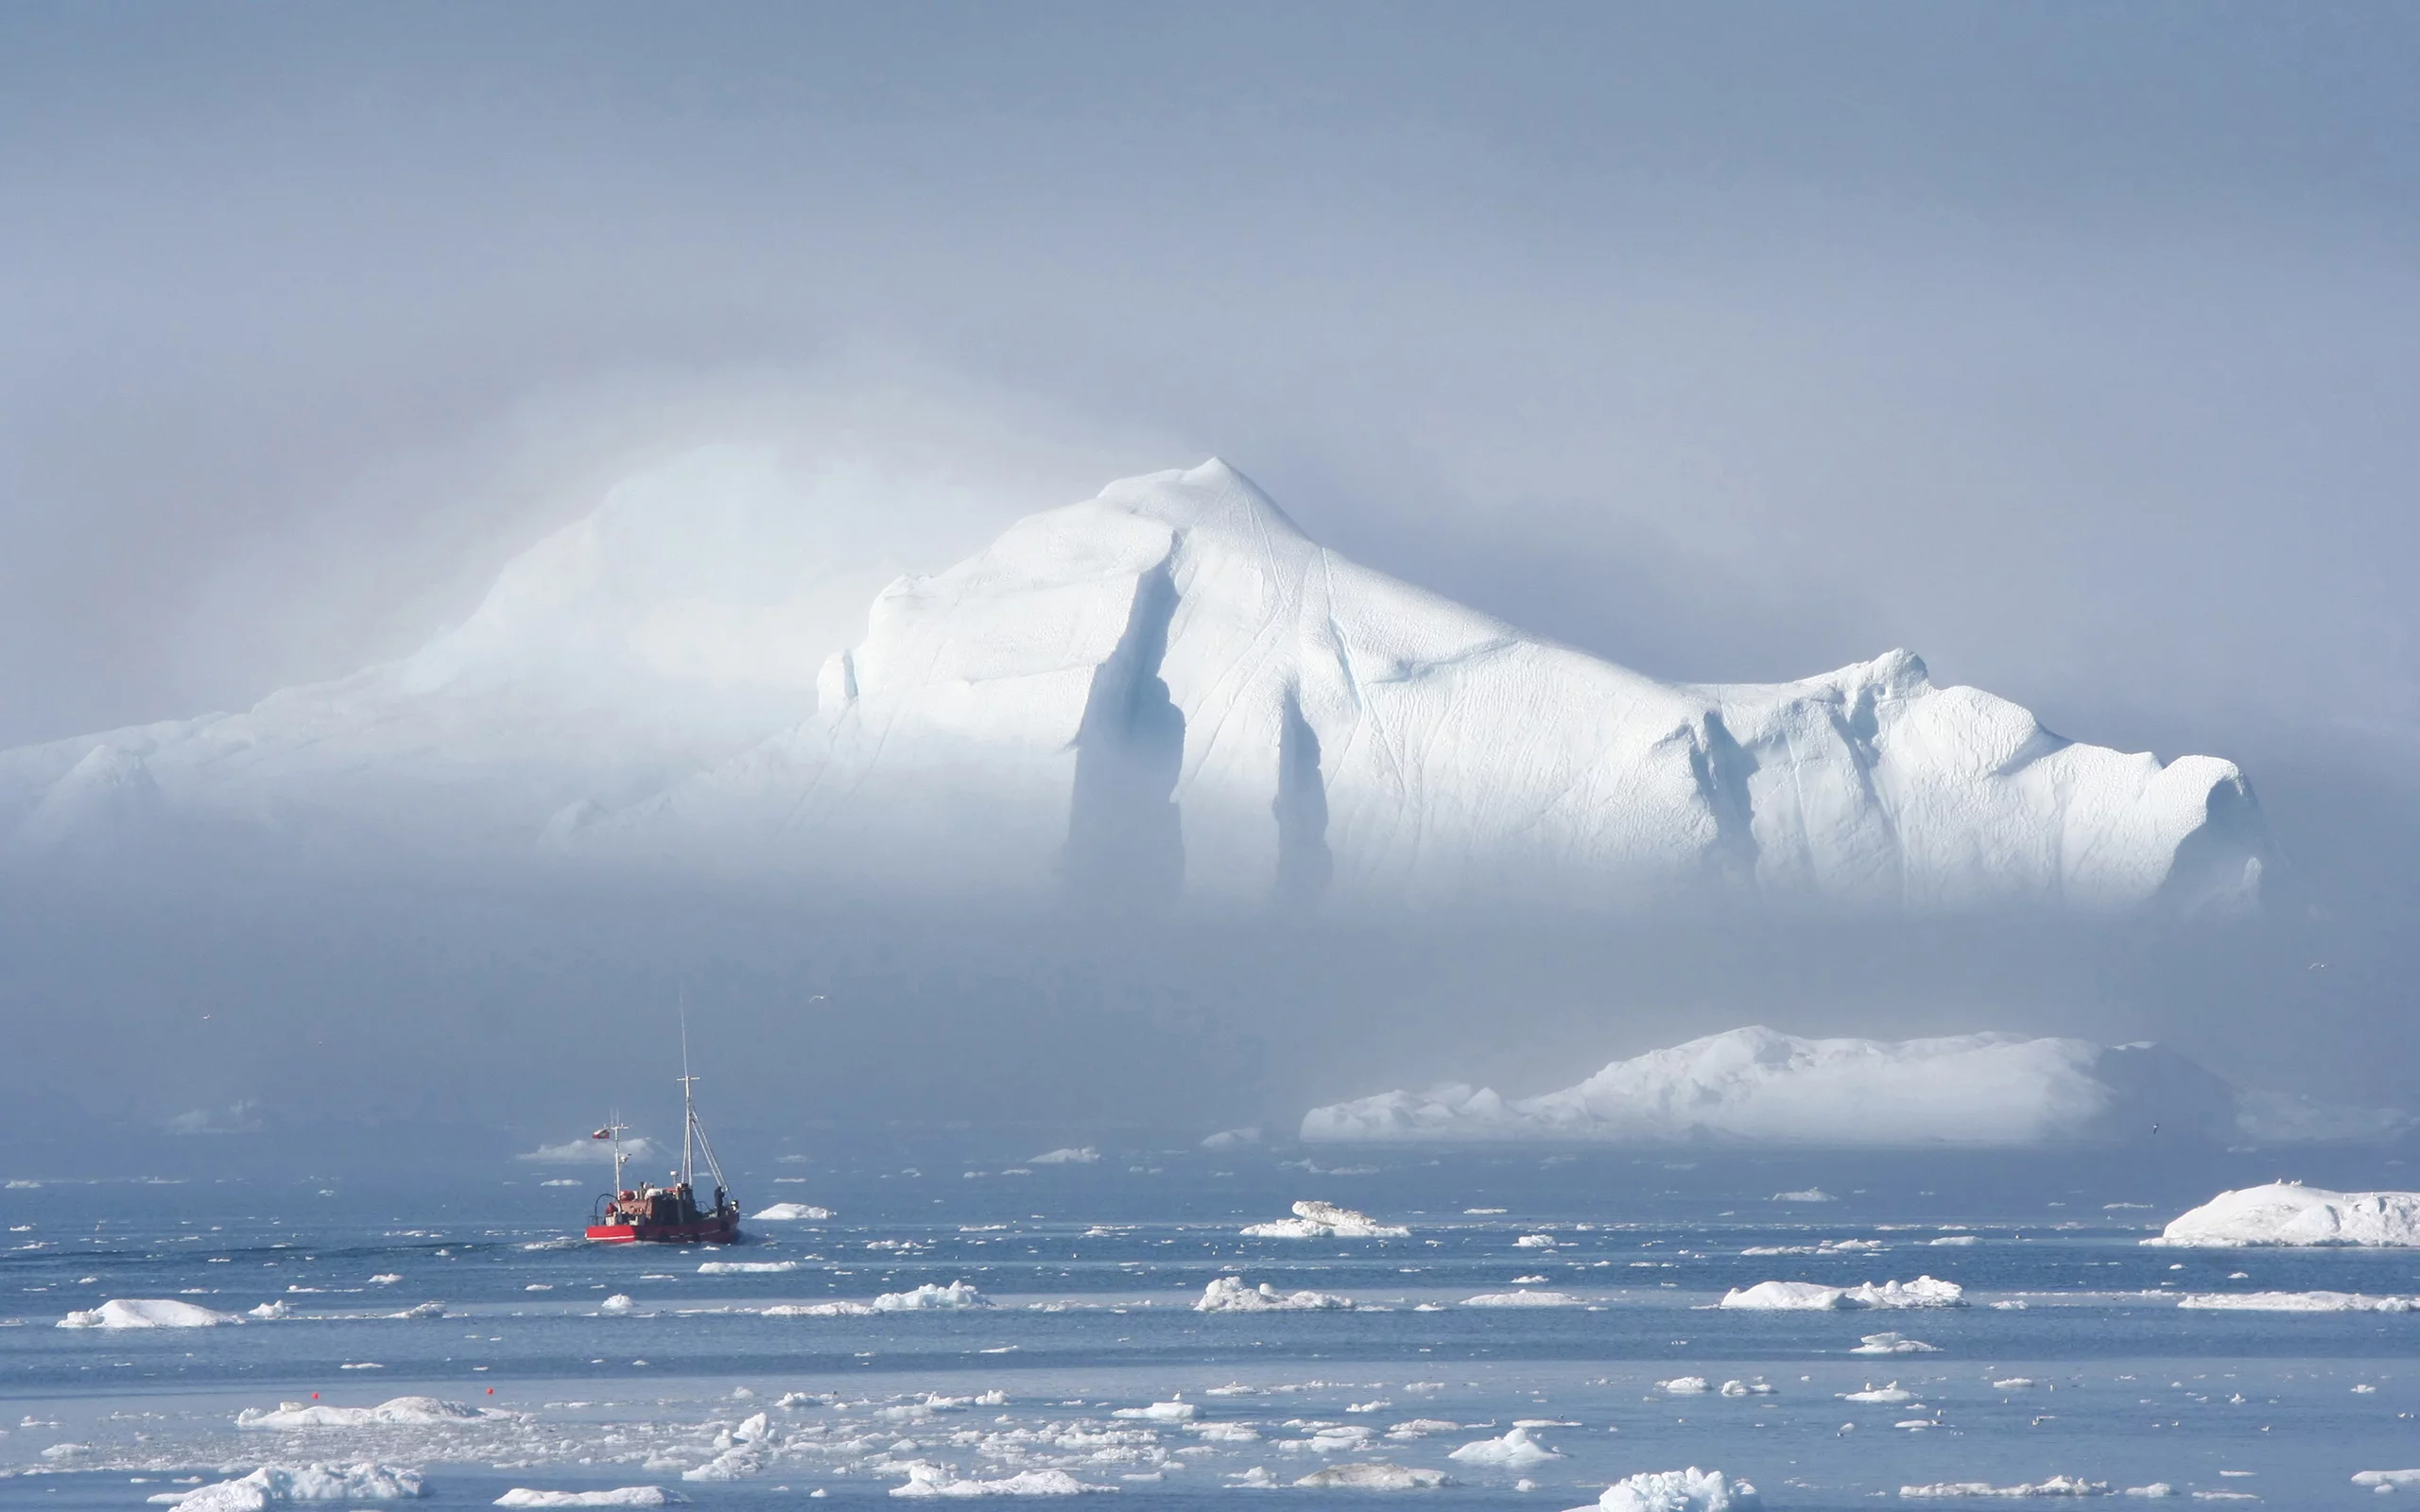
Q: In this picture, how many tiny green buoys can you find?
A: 0